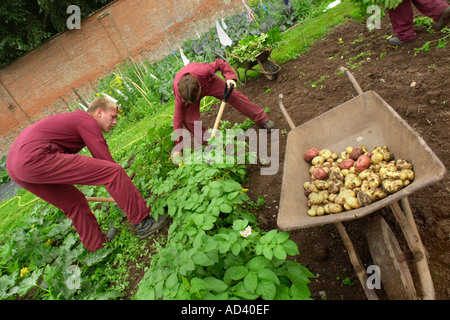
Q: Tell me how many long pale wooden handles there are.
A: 2